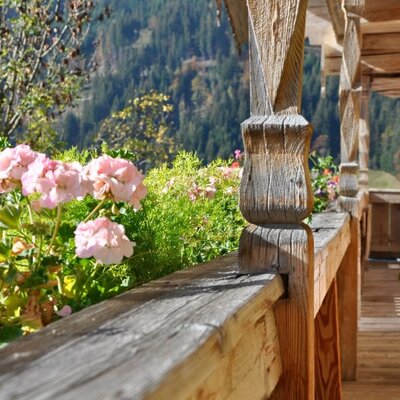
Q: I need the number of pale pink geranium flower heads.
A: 4